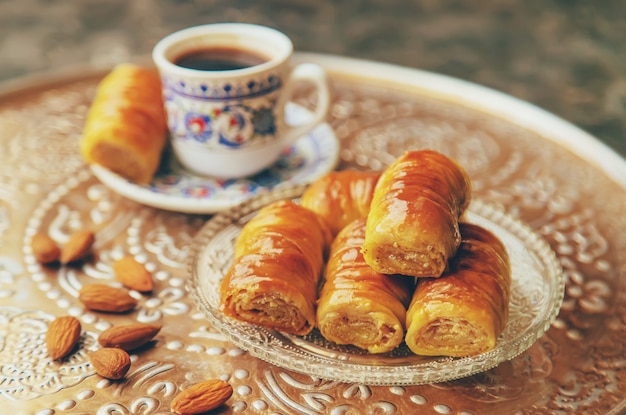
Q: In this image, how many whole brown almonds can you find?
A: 8